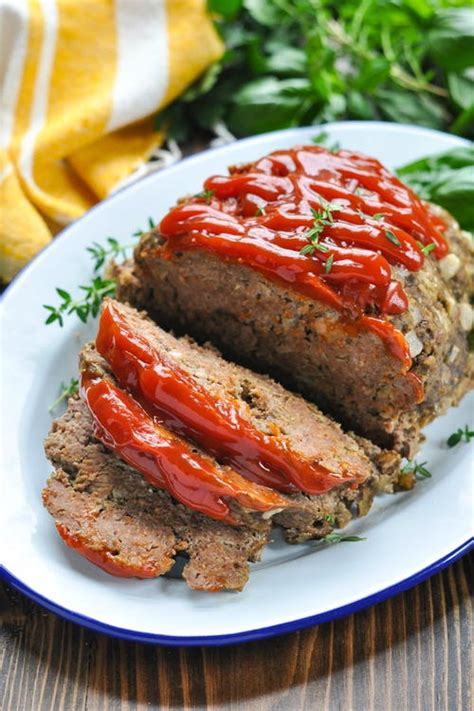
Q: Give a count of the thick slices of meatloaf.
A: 3